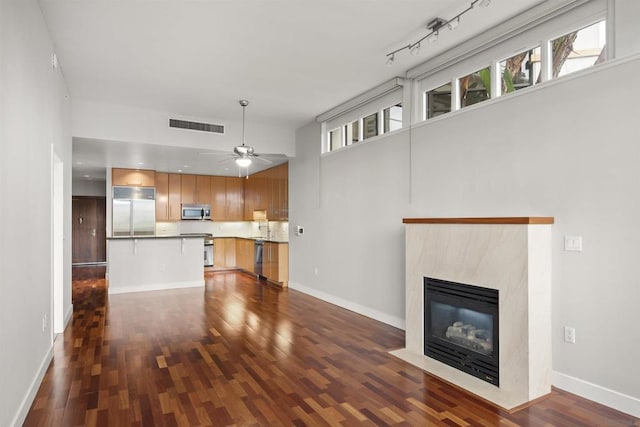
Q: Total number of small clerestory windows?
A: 8